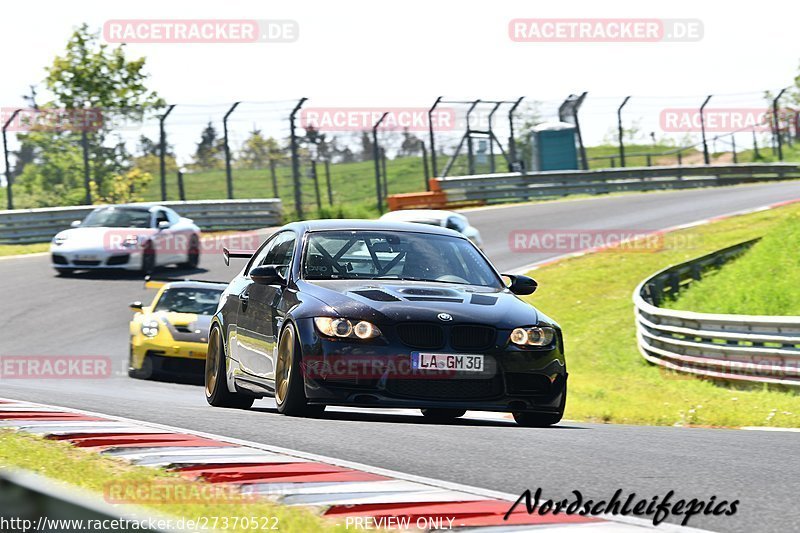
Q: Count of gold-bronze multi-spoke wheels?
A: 2